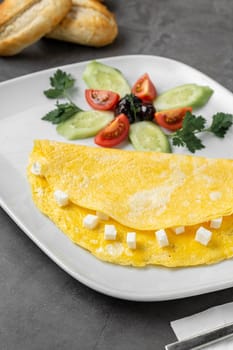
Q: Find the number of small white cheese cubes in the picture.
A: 10